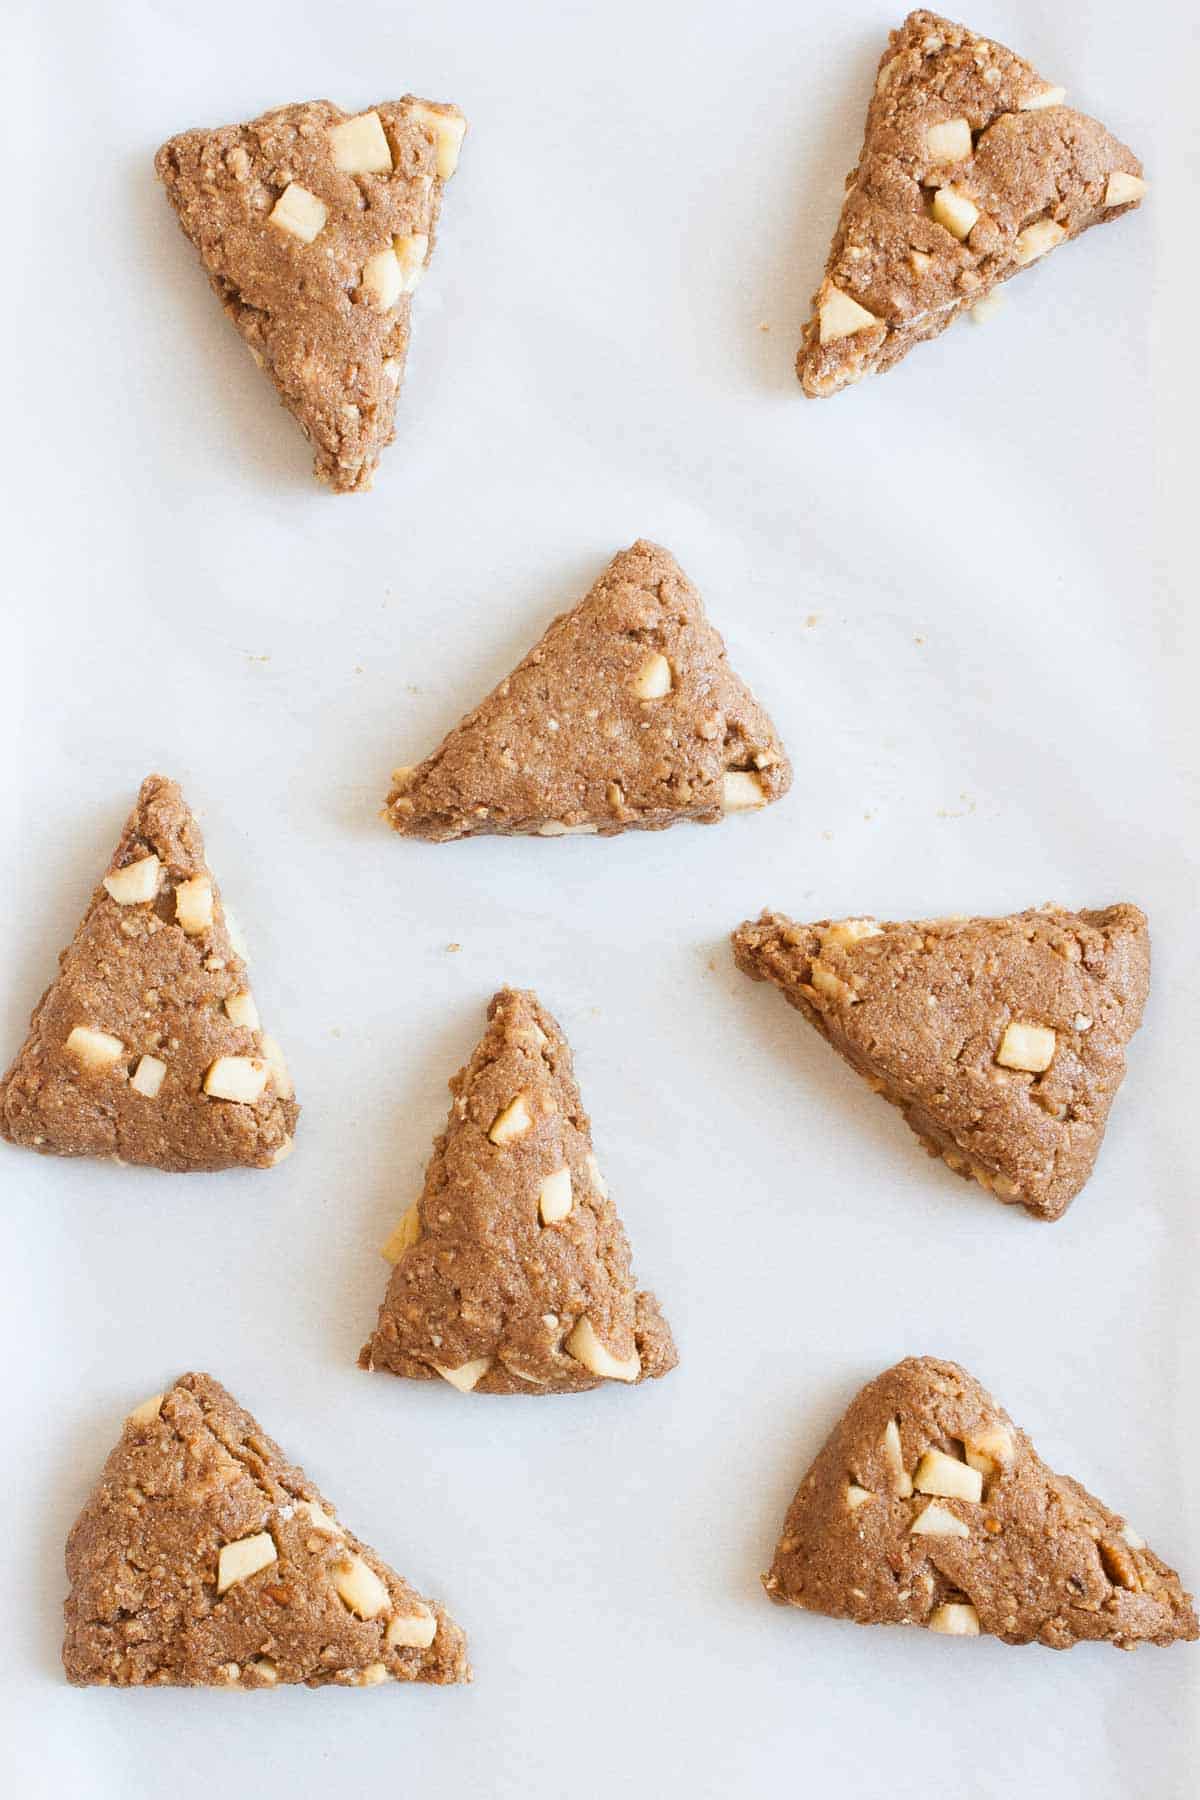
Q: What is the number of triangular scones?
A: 8